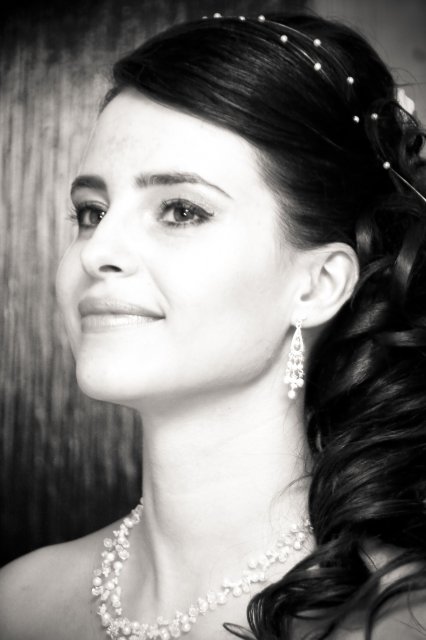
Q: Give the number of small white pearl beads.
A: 11